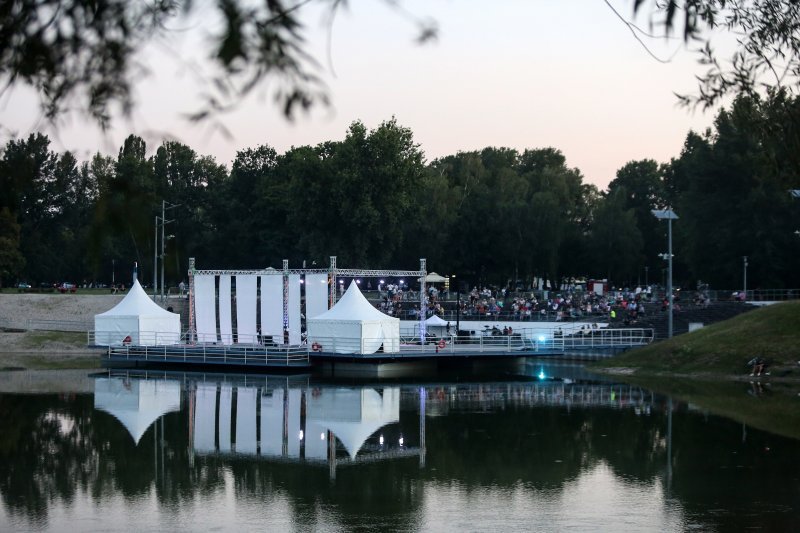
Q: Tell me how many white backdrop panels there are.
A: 6